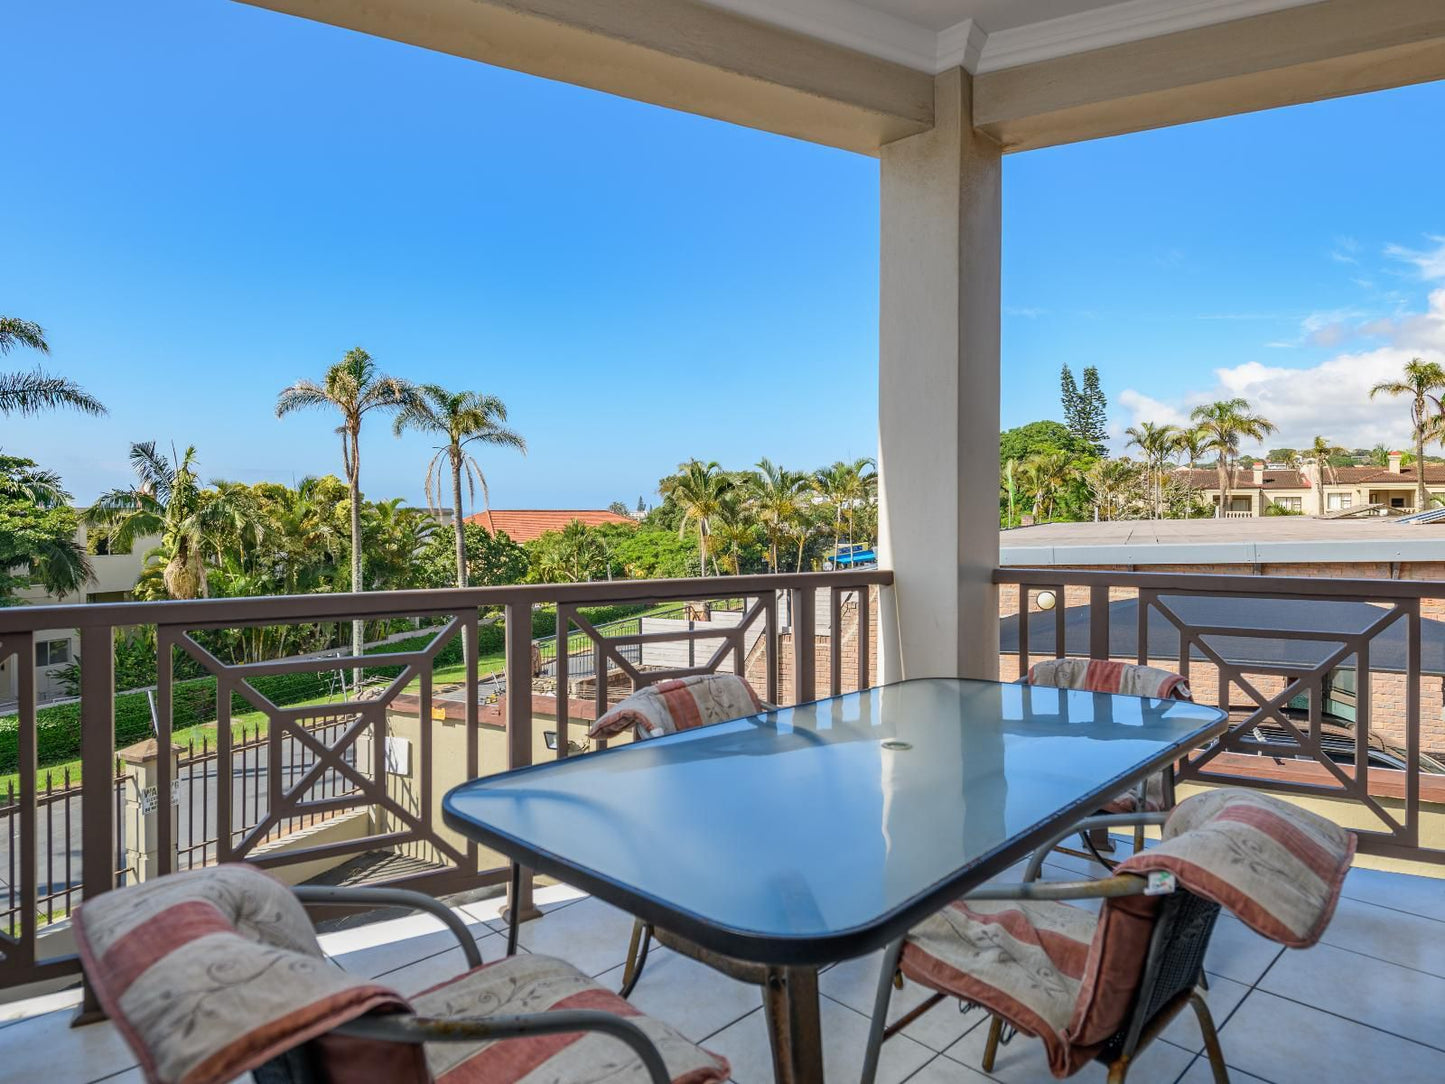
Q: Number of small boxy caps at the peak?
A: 2